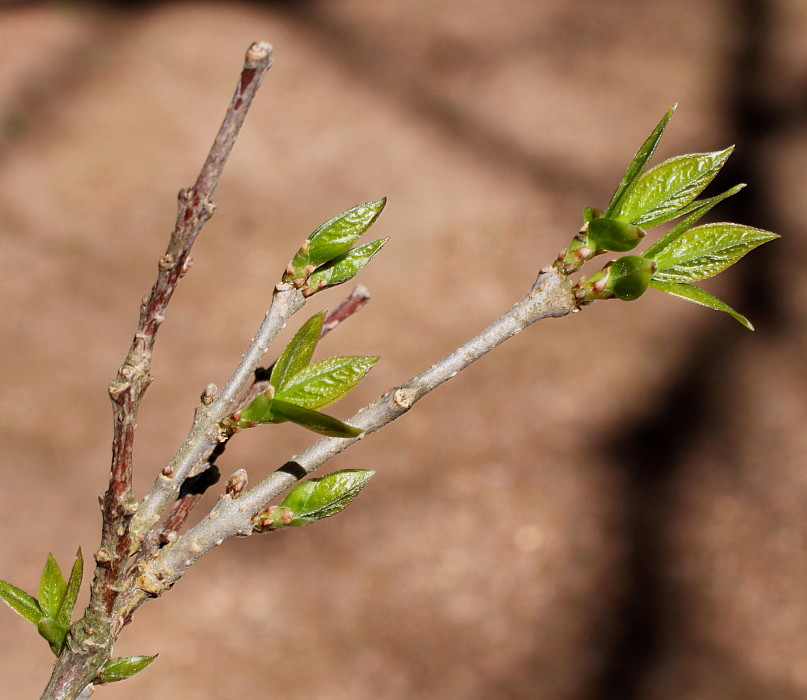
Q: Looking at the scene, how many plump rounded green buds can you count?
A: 2